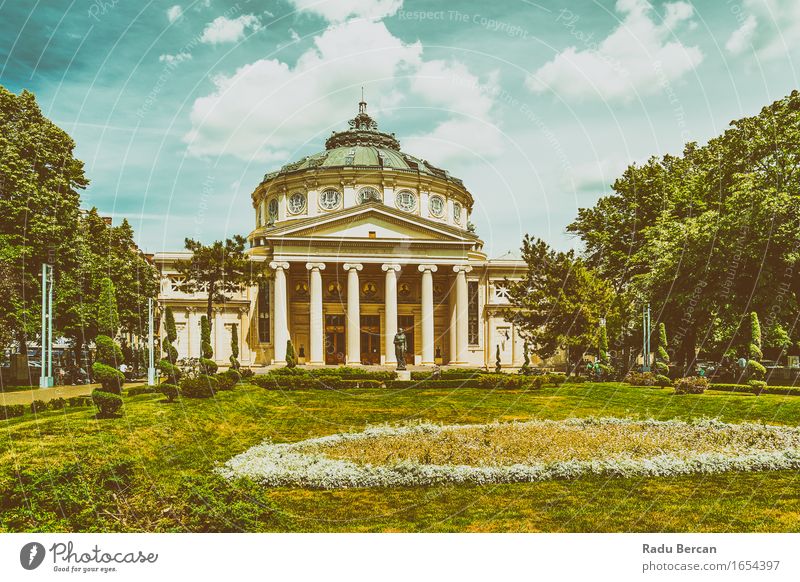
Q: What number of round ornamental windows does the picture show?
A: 7